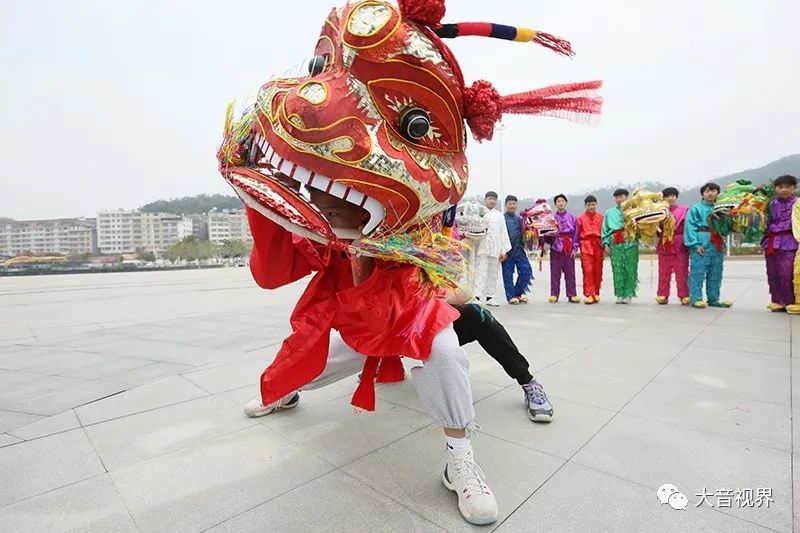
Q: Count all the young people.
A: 11